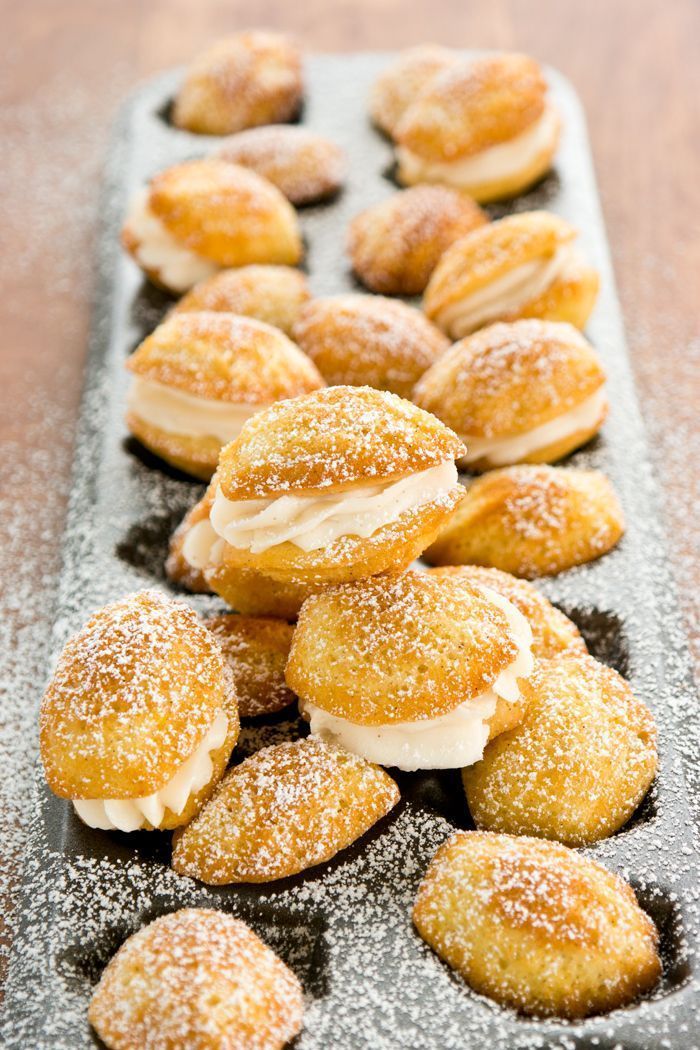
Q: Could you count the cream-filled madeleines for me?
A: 9